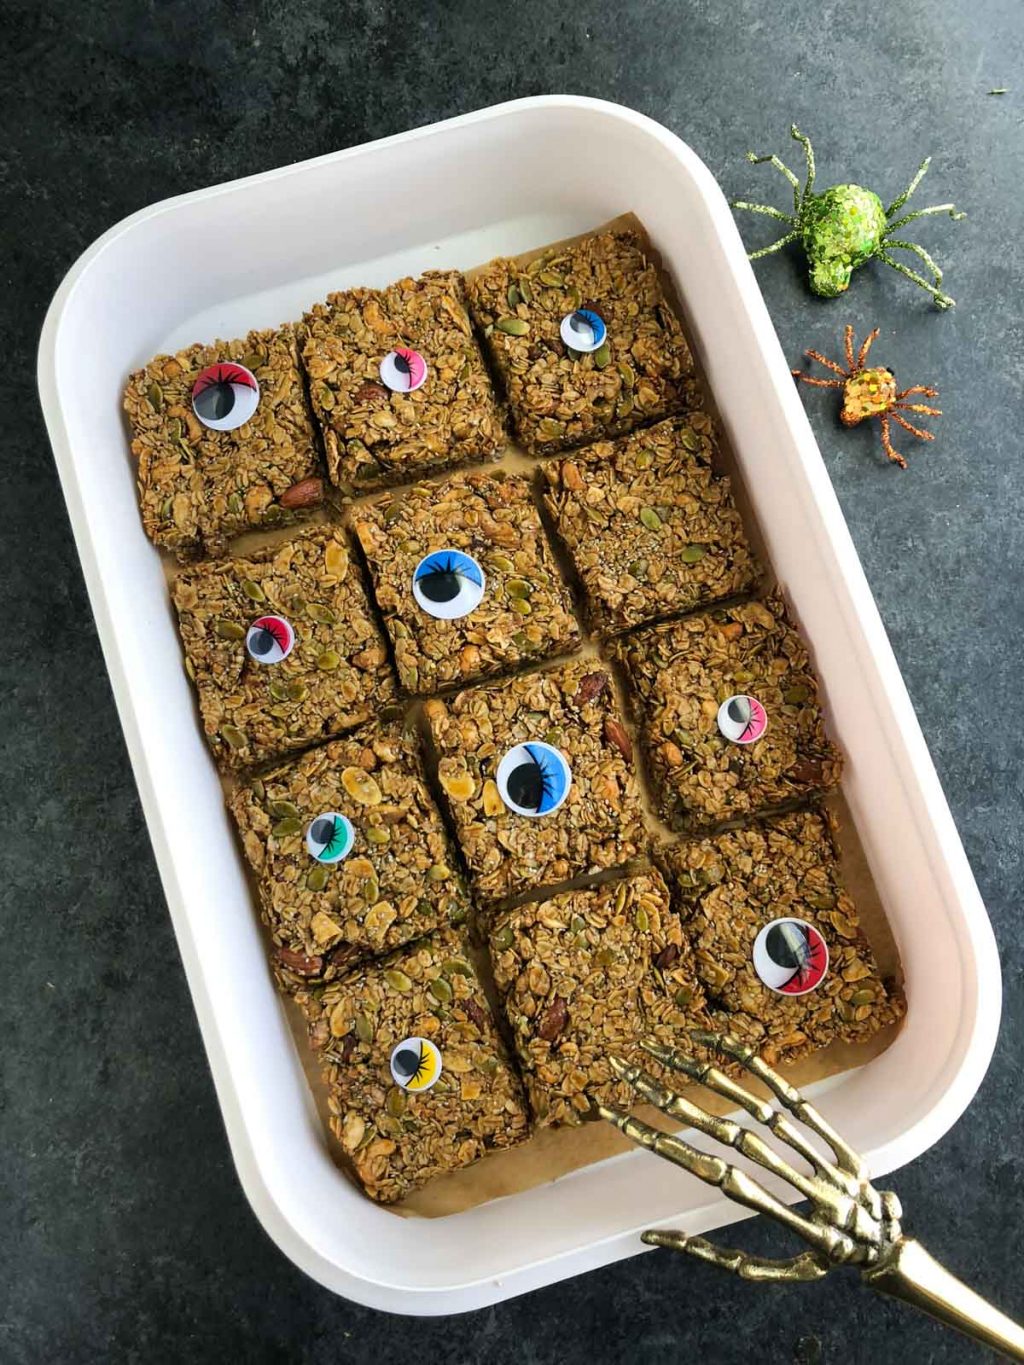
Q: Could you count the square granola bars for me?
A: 12